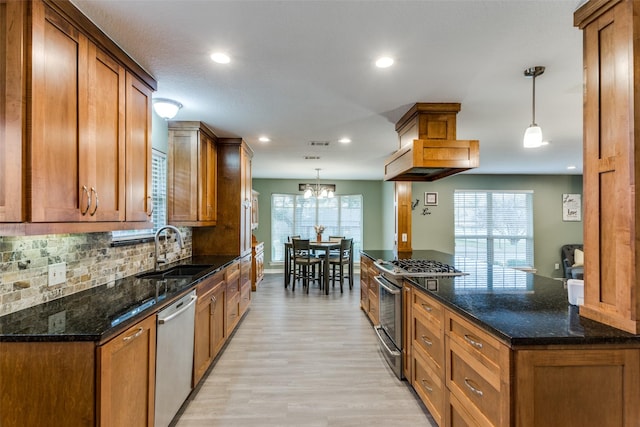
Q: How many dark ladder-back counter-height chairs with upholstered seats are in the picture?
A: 4